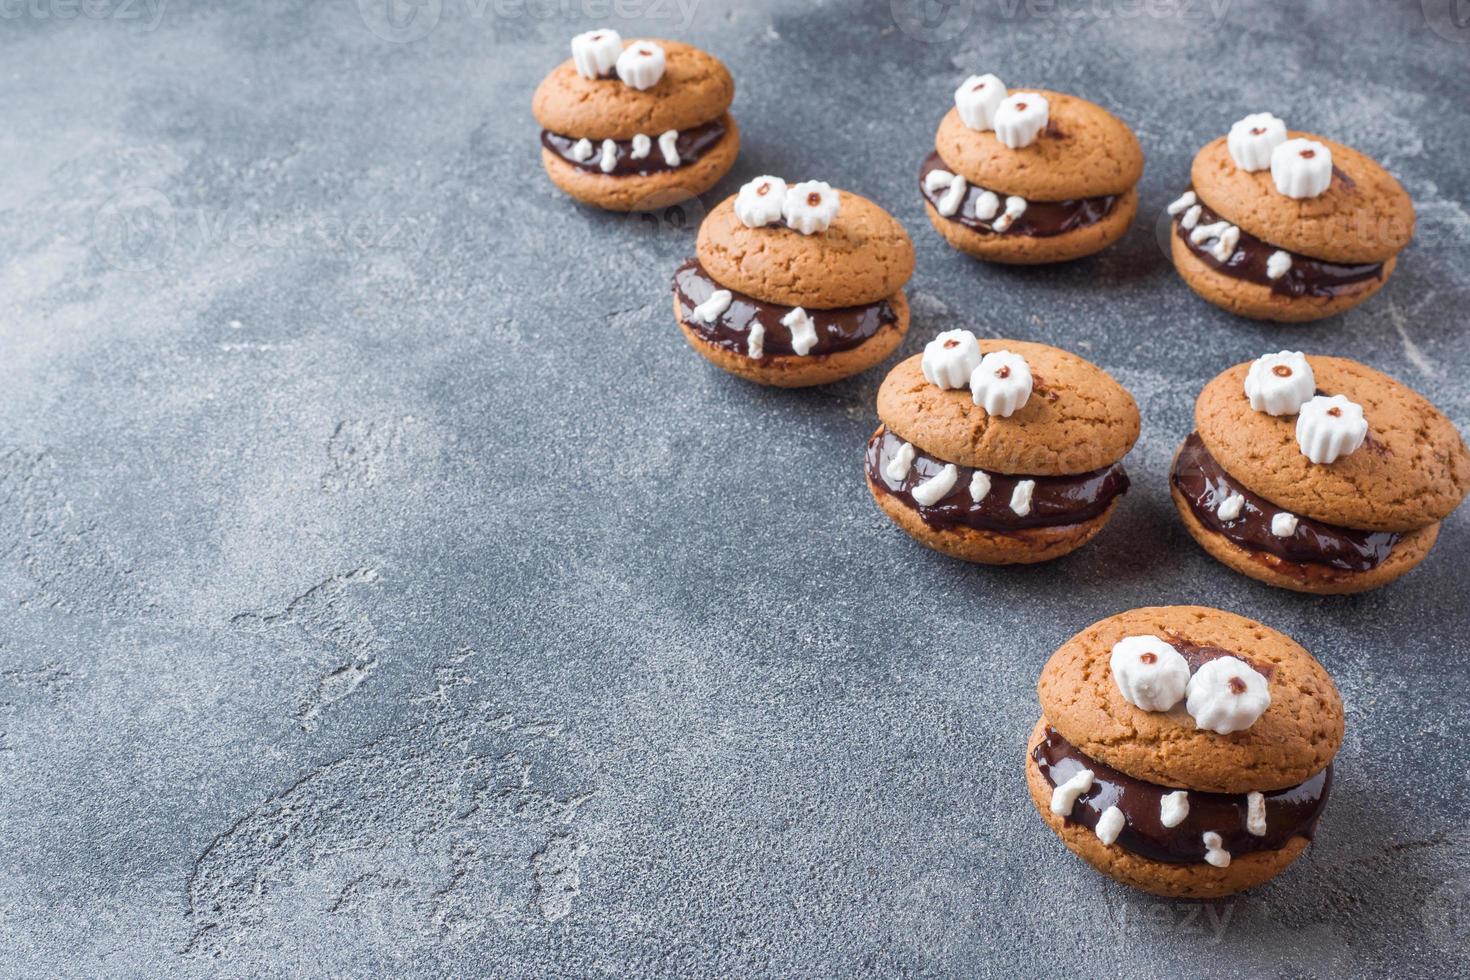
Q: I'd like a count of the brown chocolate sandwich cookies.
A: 7